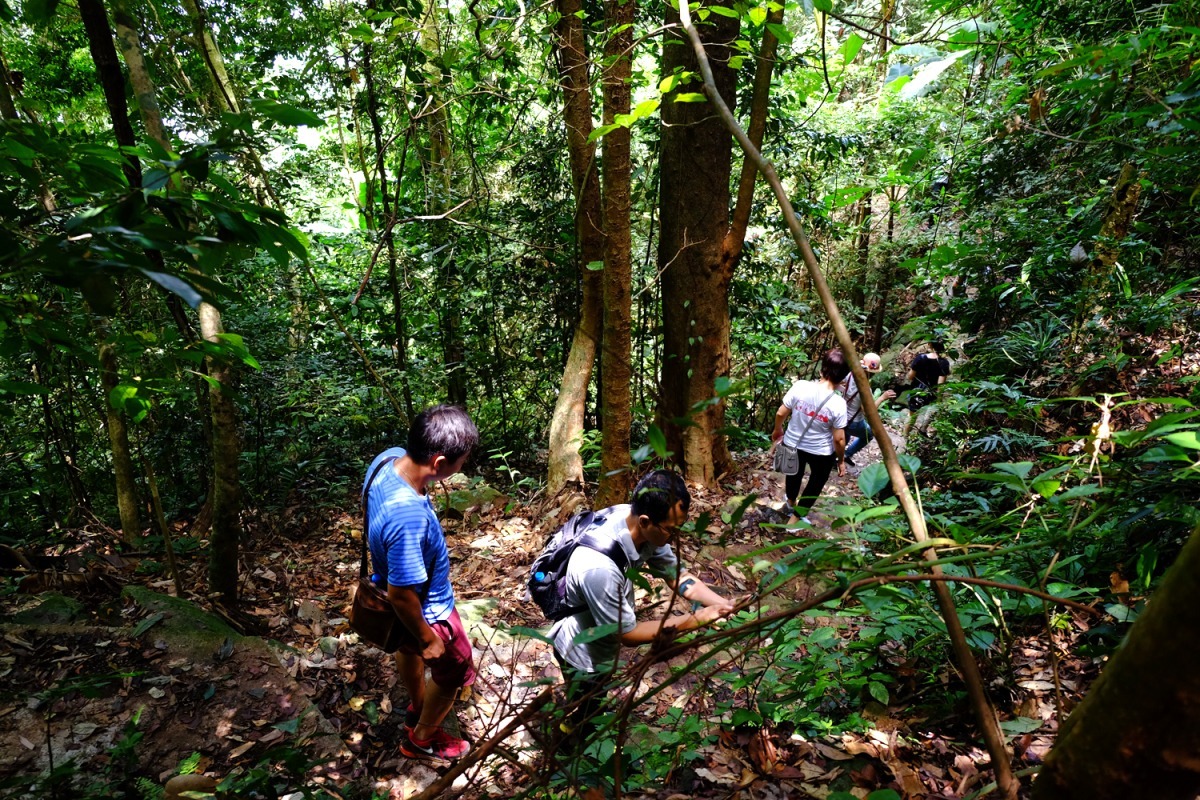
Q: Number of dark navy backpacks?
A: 1